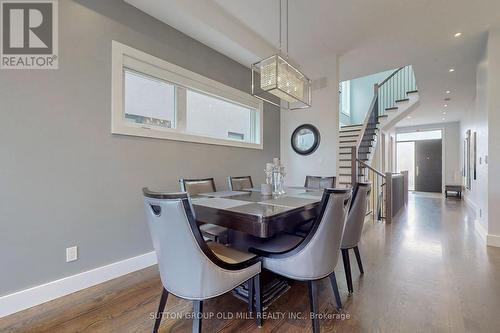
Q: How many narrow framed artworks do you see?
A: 2